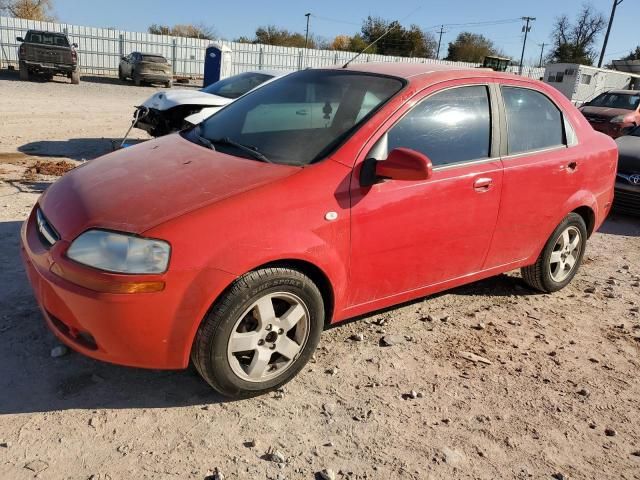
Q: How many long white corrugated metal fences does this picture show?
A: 1